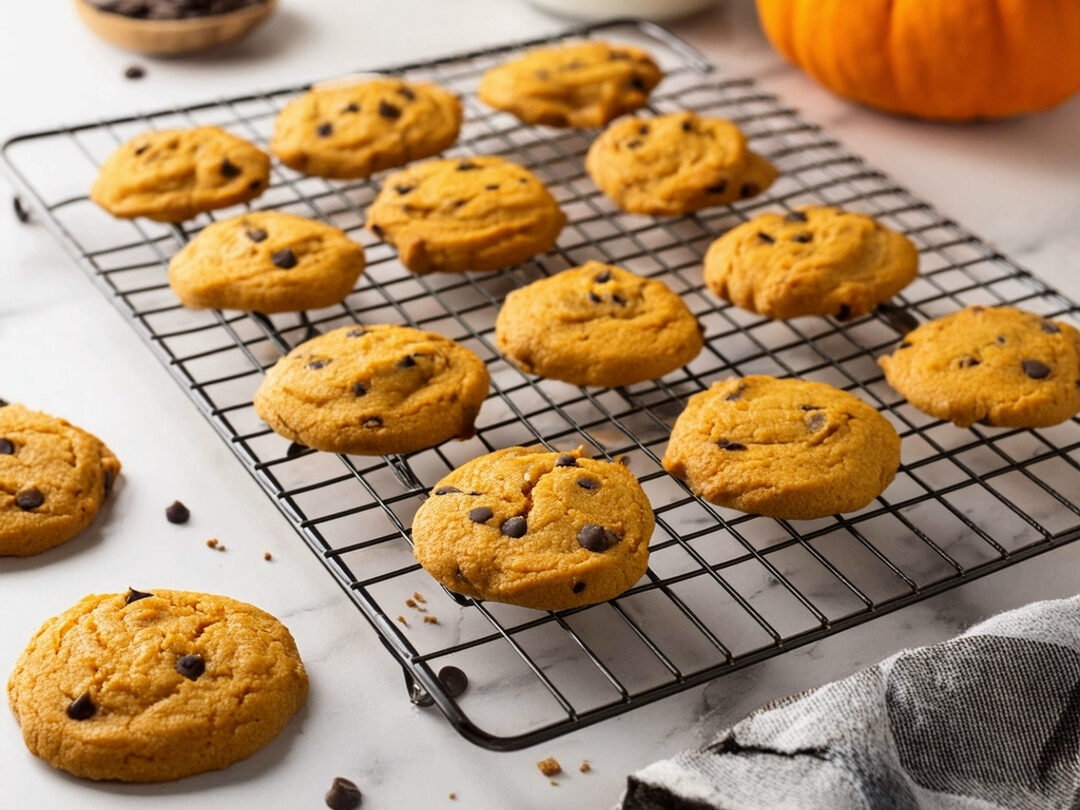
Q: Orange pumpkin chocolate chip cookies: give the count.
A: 14